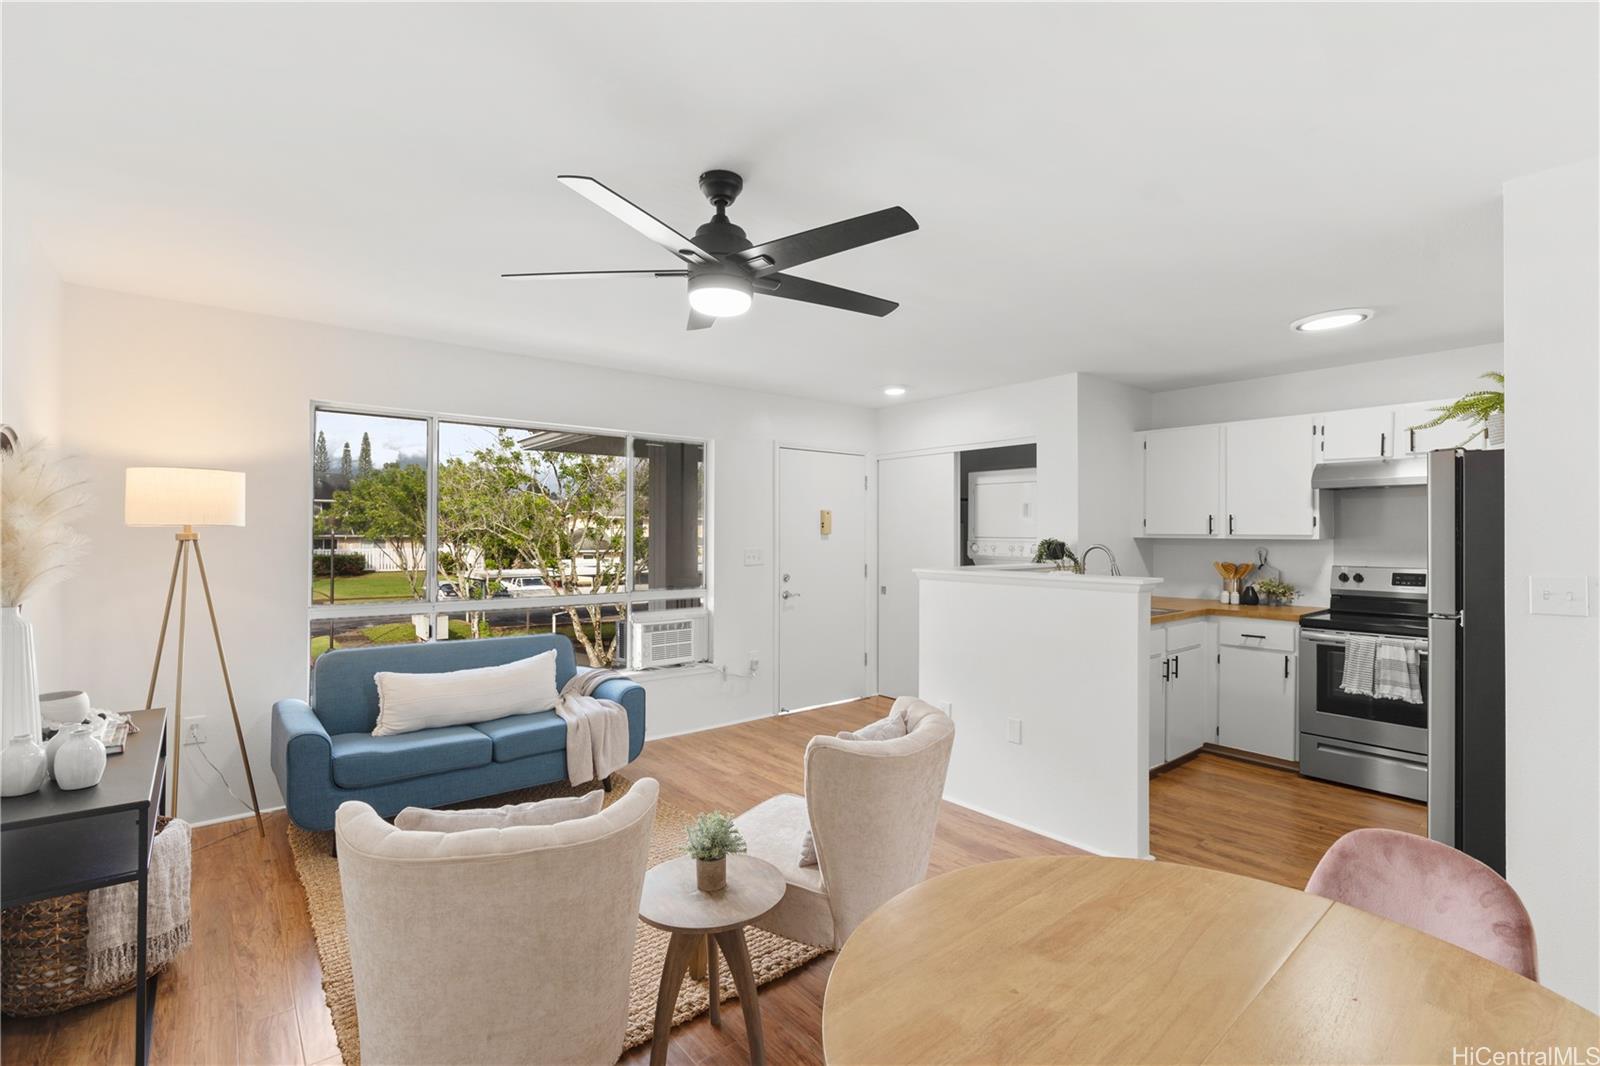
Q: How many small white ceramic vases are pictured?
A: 3